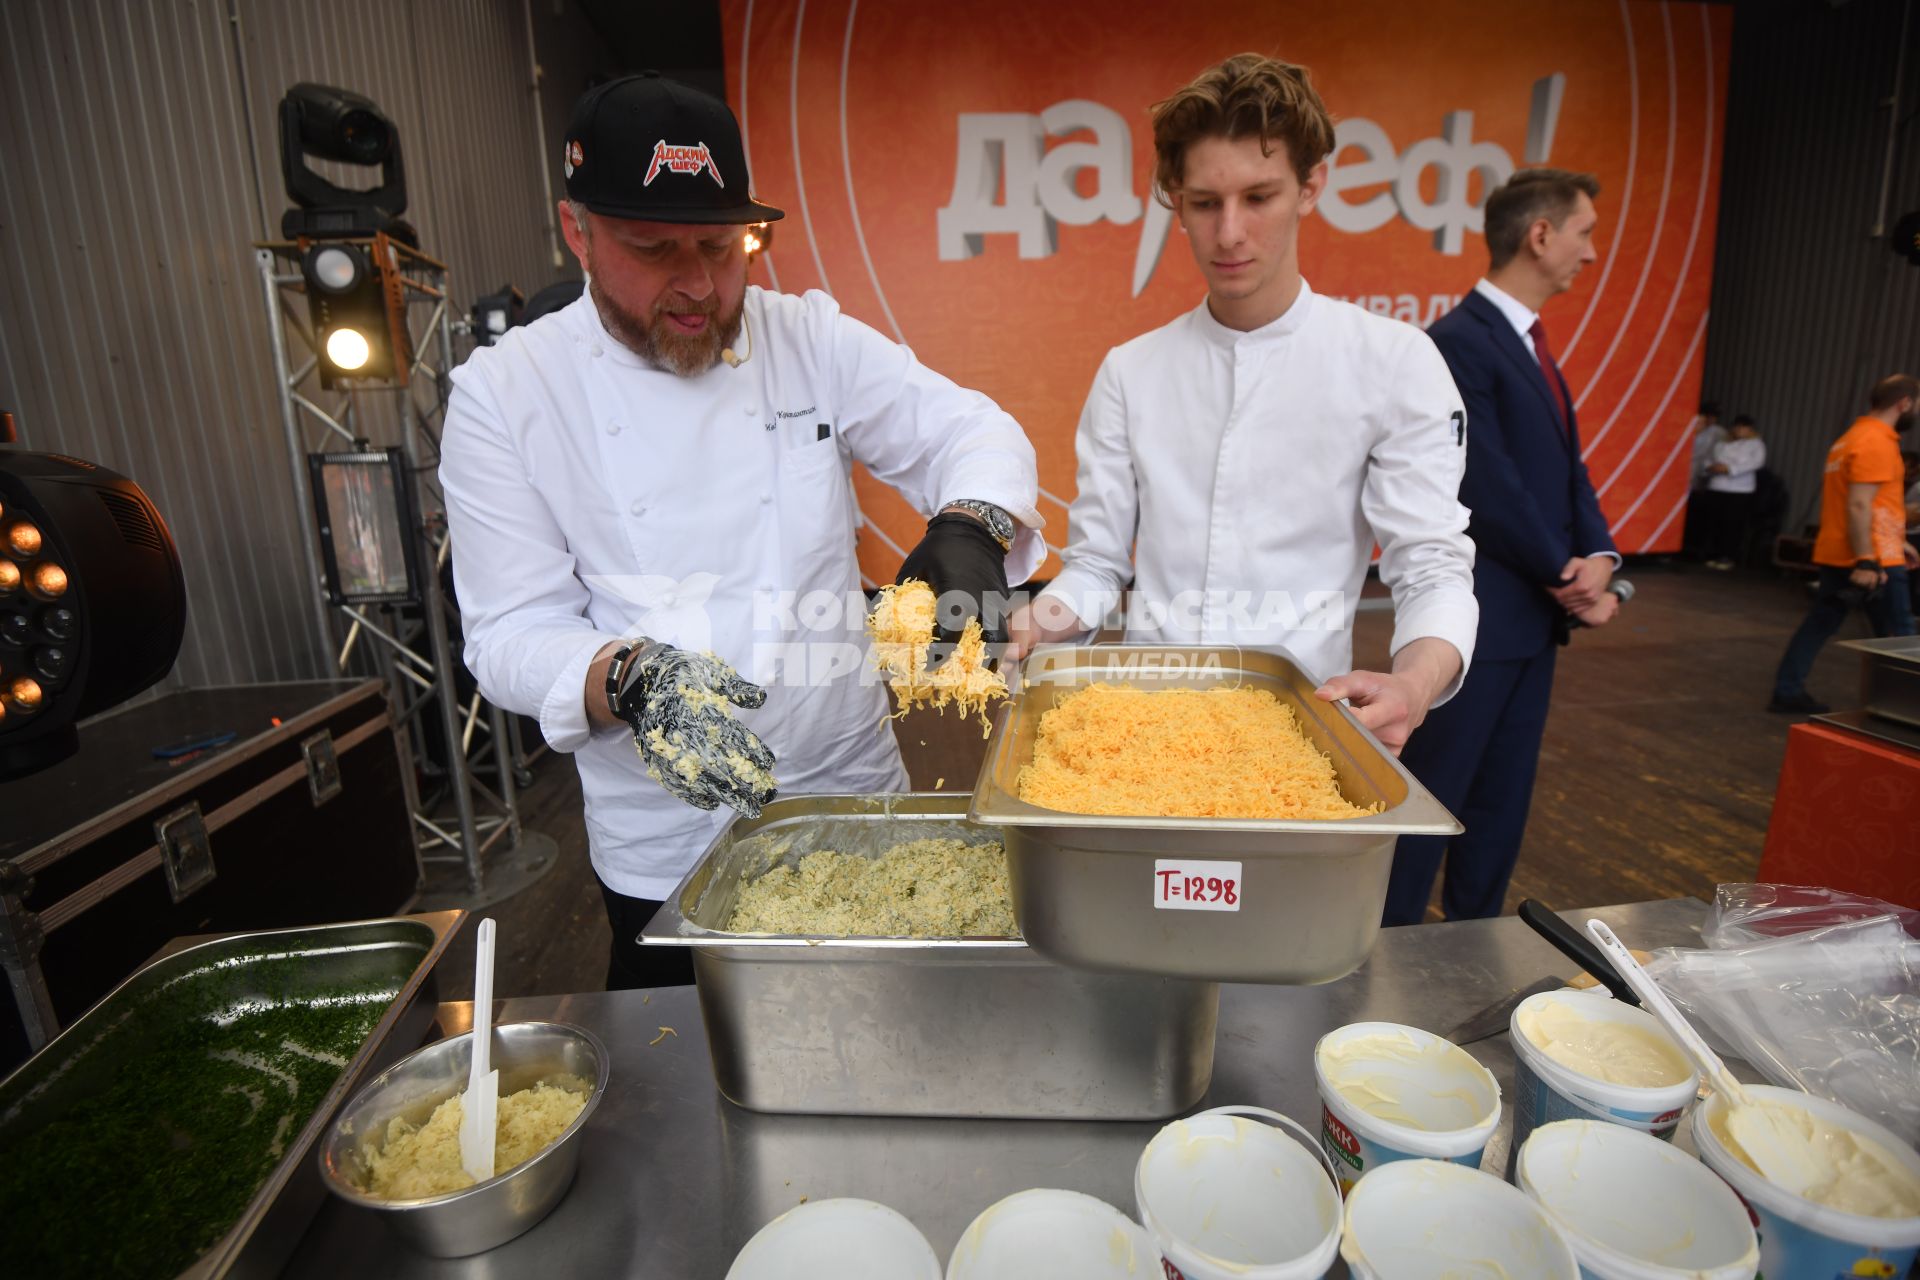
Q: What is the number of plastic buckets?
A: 8